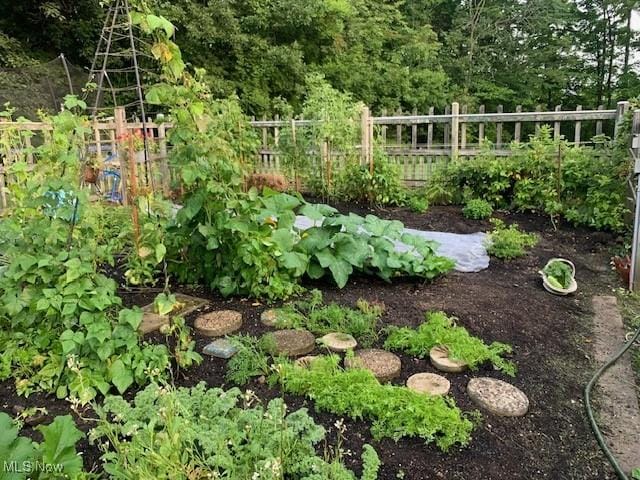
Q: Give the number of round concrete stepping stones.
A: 9